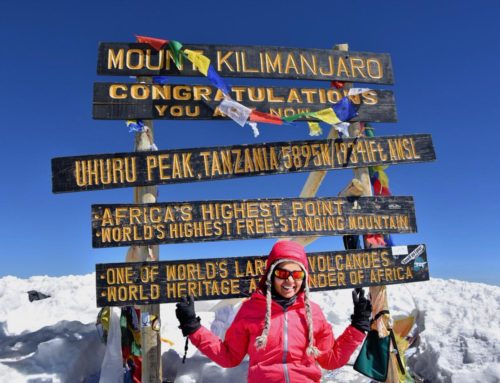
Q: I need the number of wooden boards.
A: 5